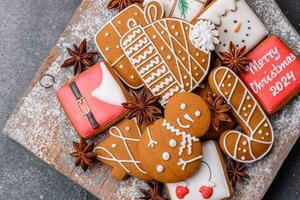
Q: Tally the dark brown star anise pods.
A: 8